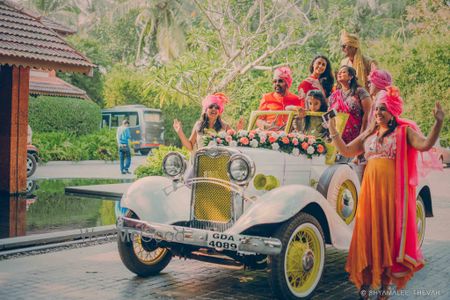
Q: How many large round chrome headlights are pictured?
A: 2